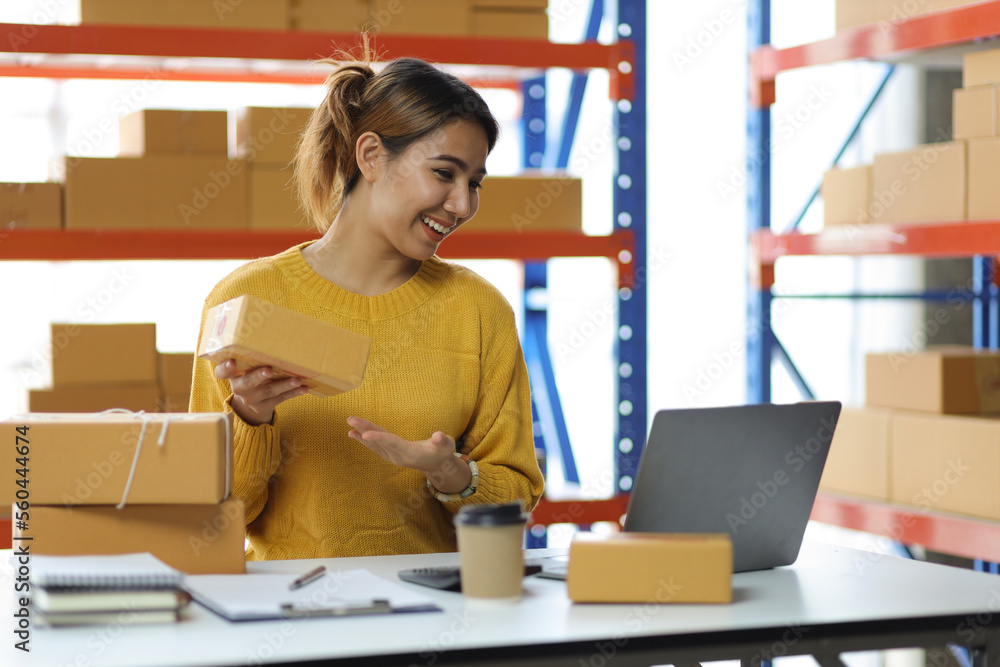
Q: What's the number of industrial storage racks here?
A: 2